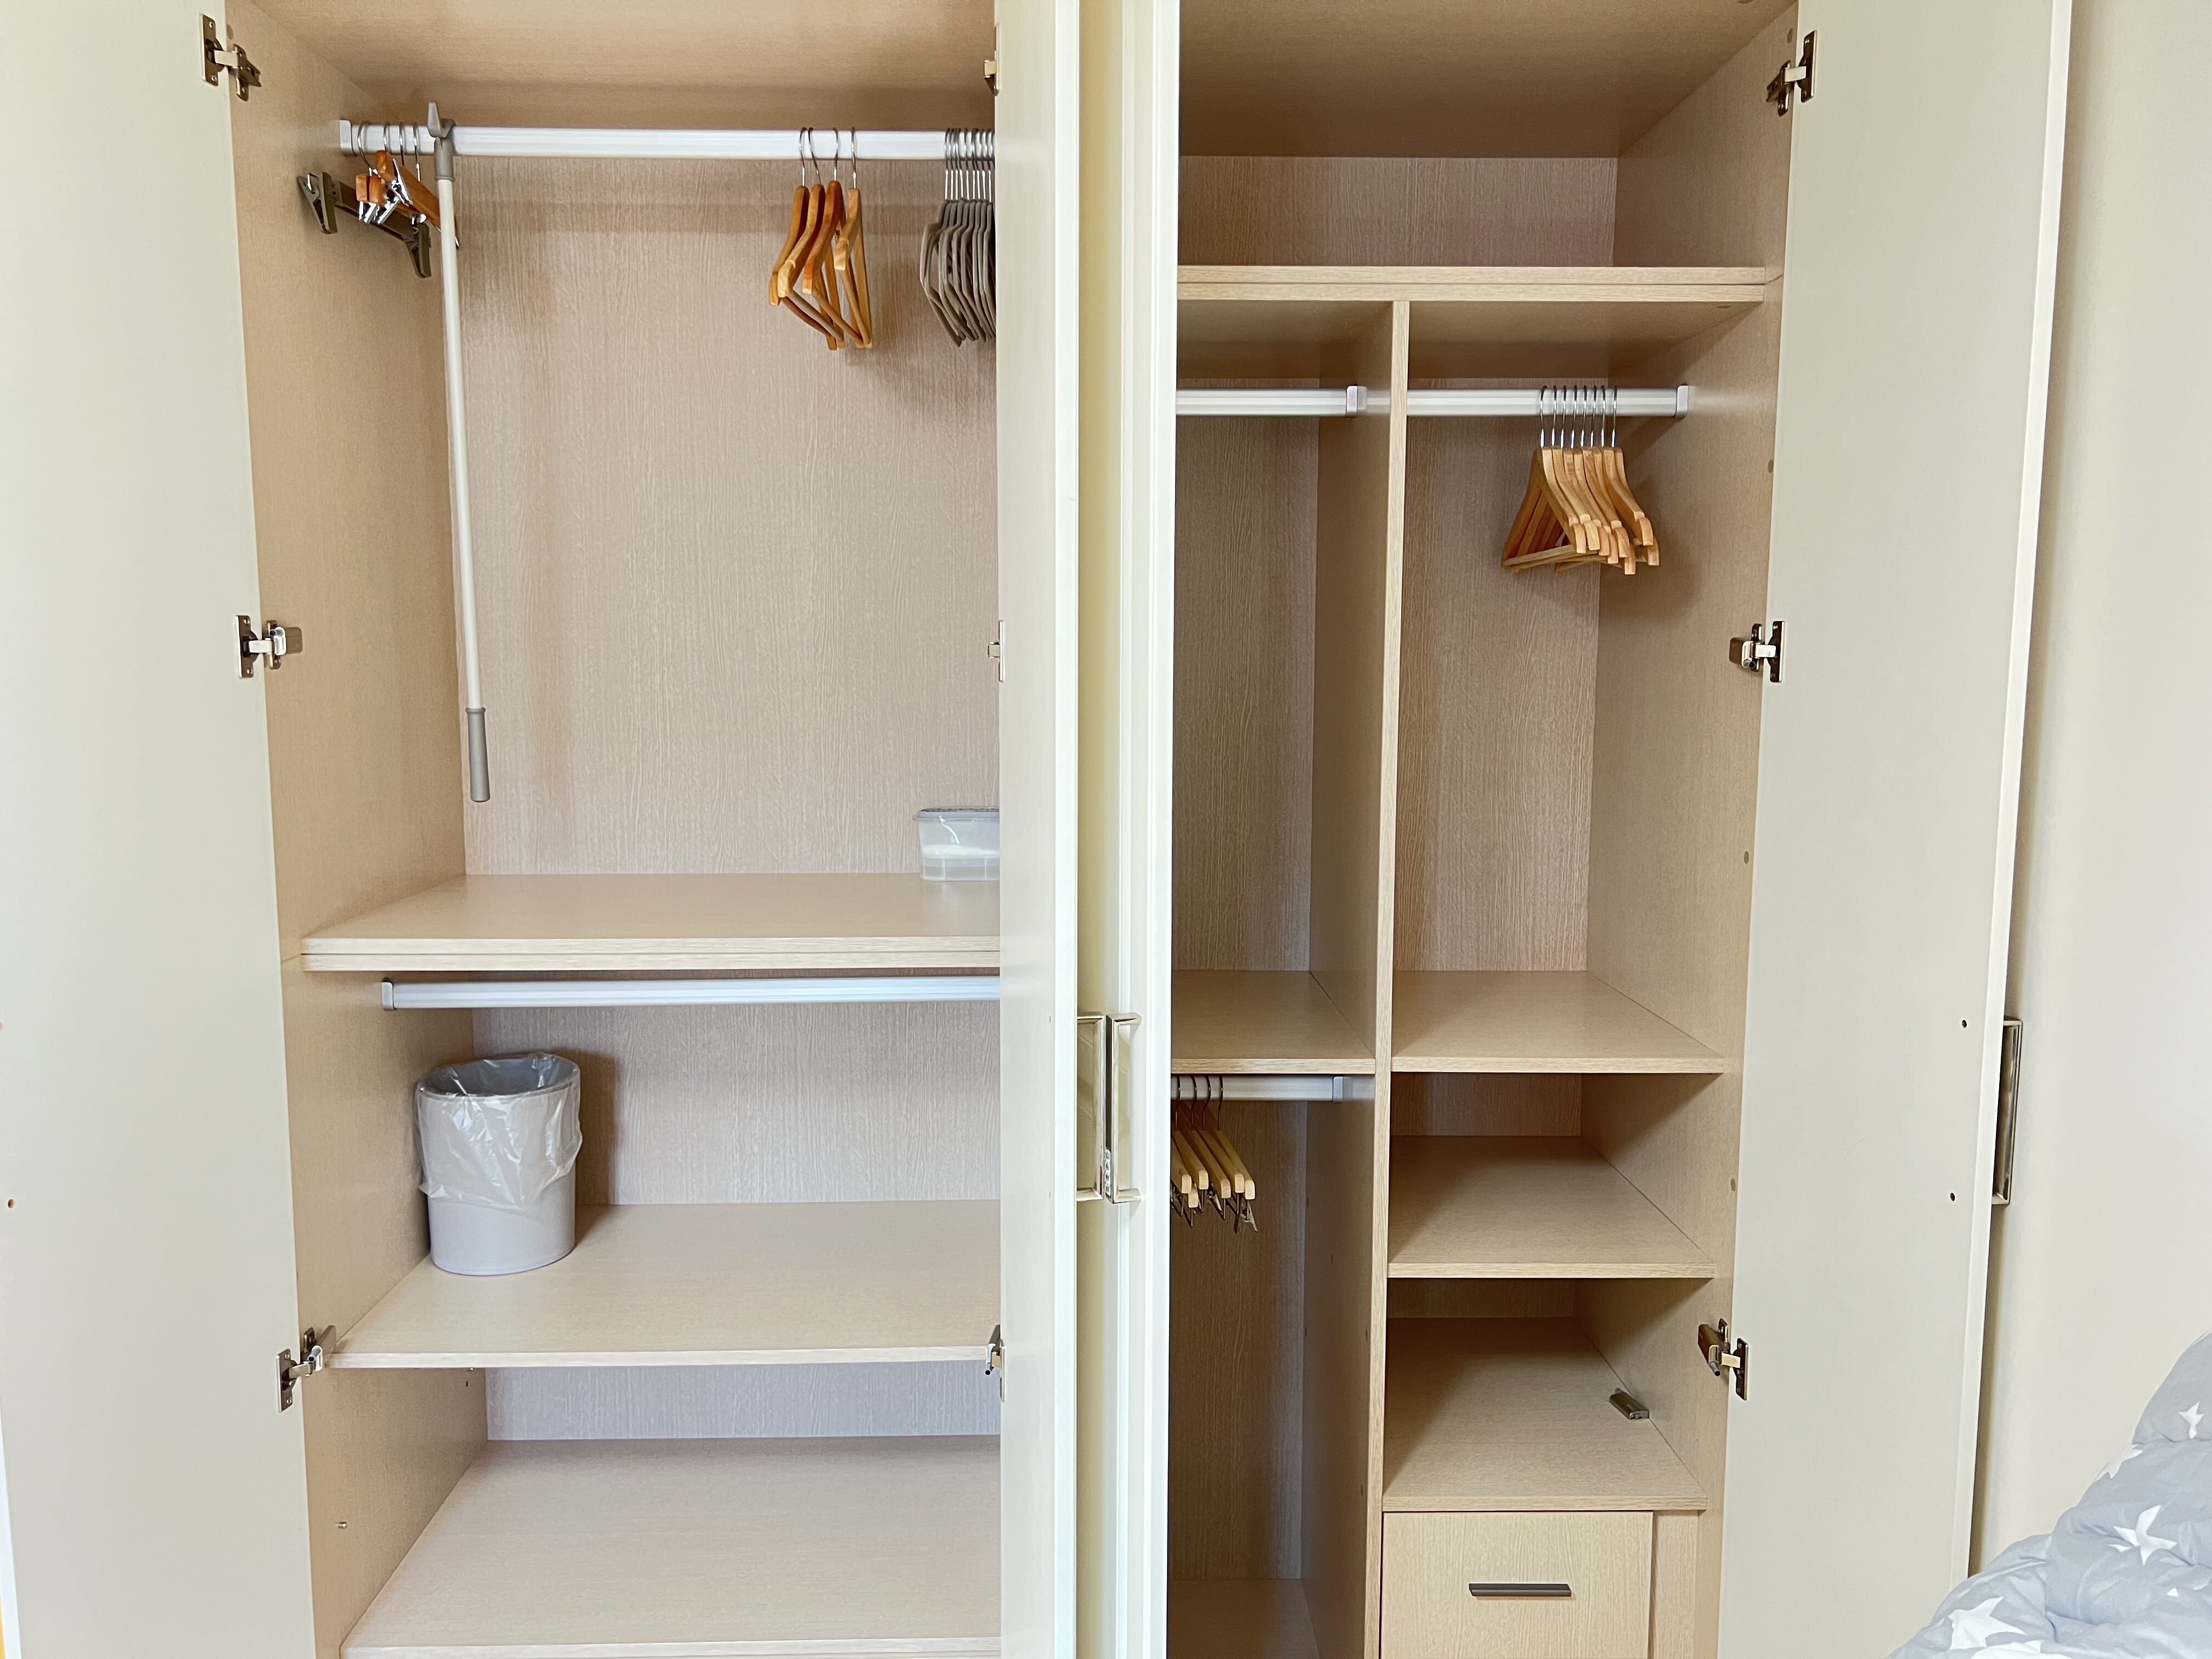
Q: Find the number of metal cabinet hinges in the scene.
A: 9